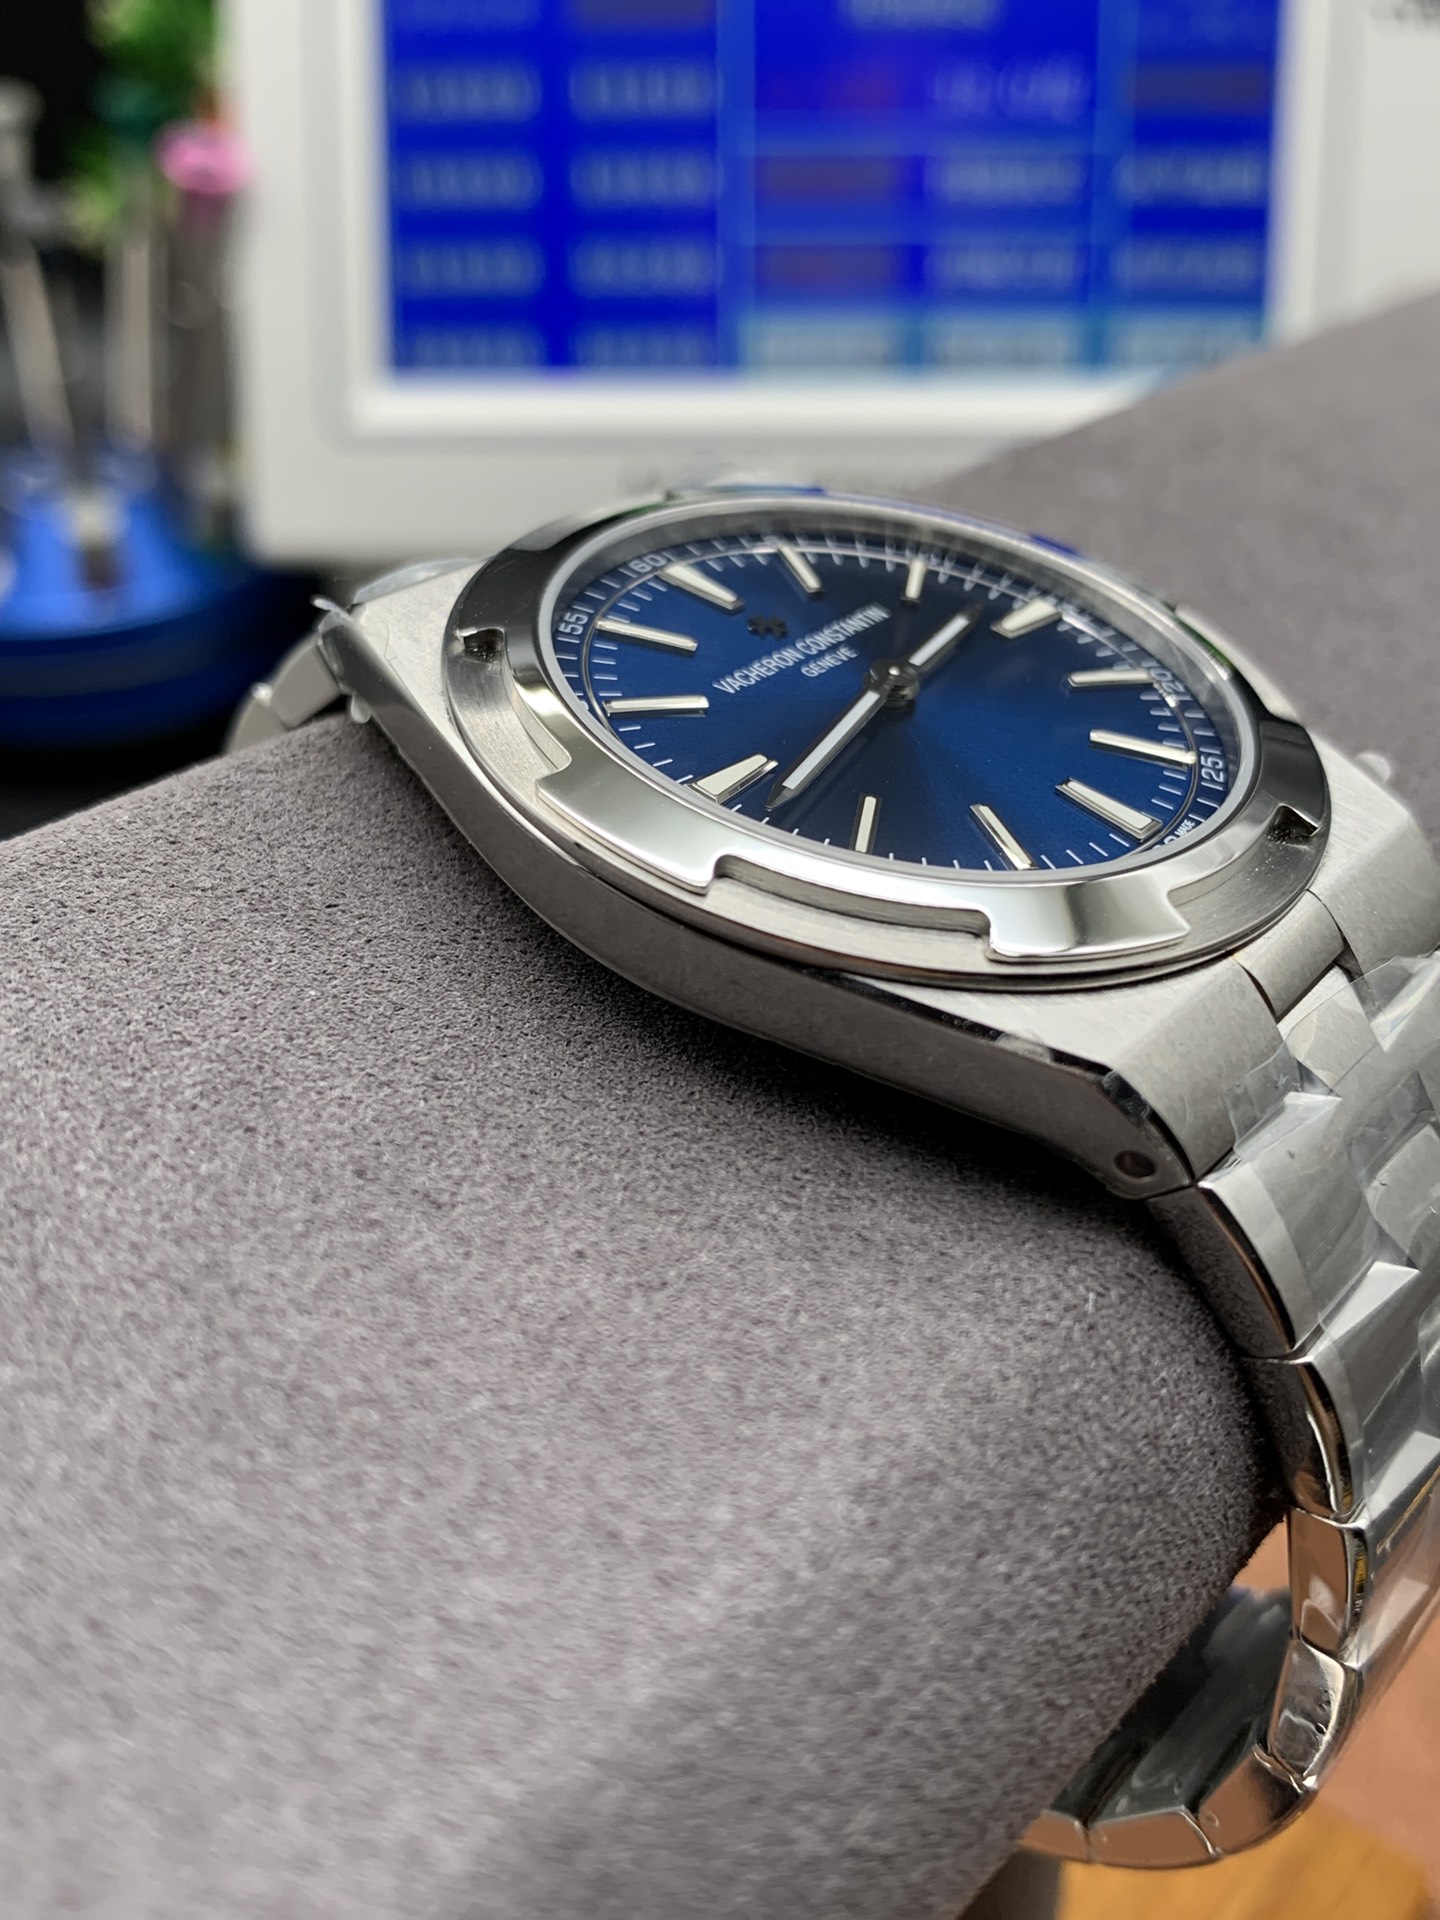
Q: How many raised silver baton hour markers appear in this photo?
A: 12